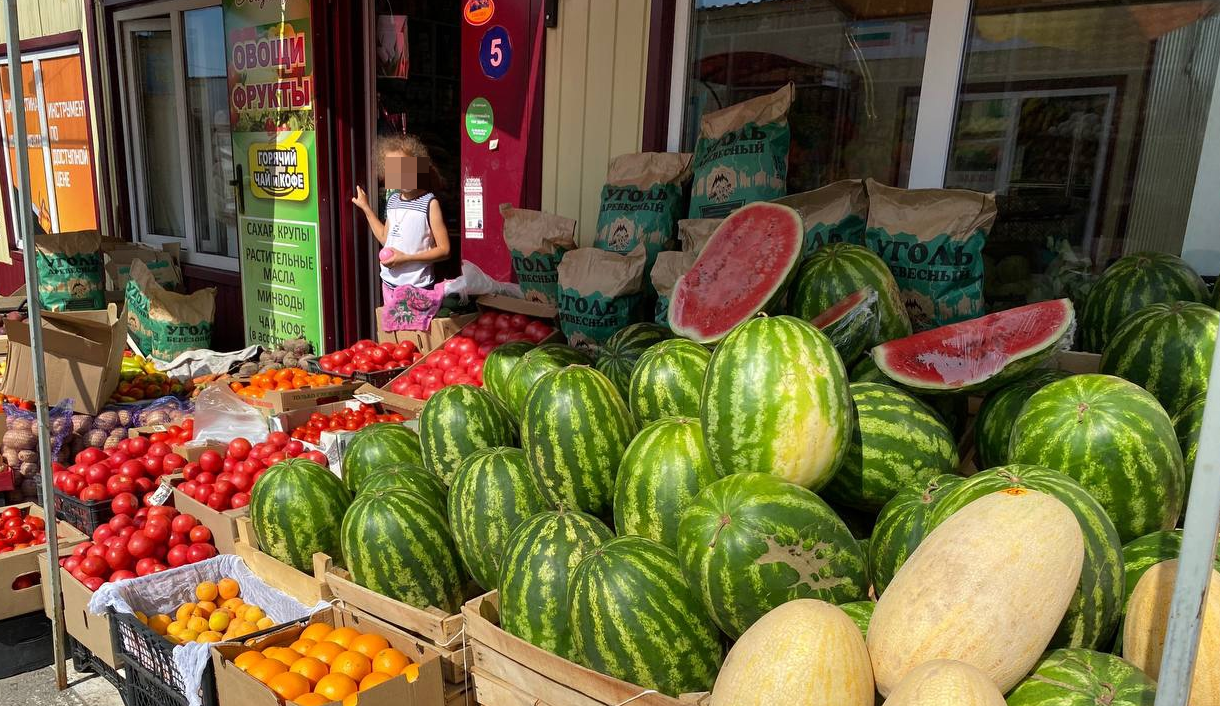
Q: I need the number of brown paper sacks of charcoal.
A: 11